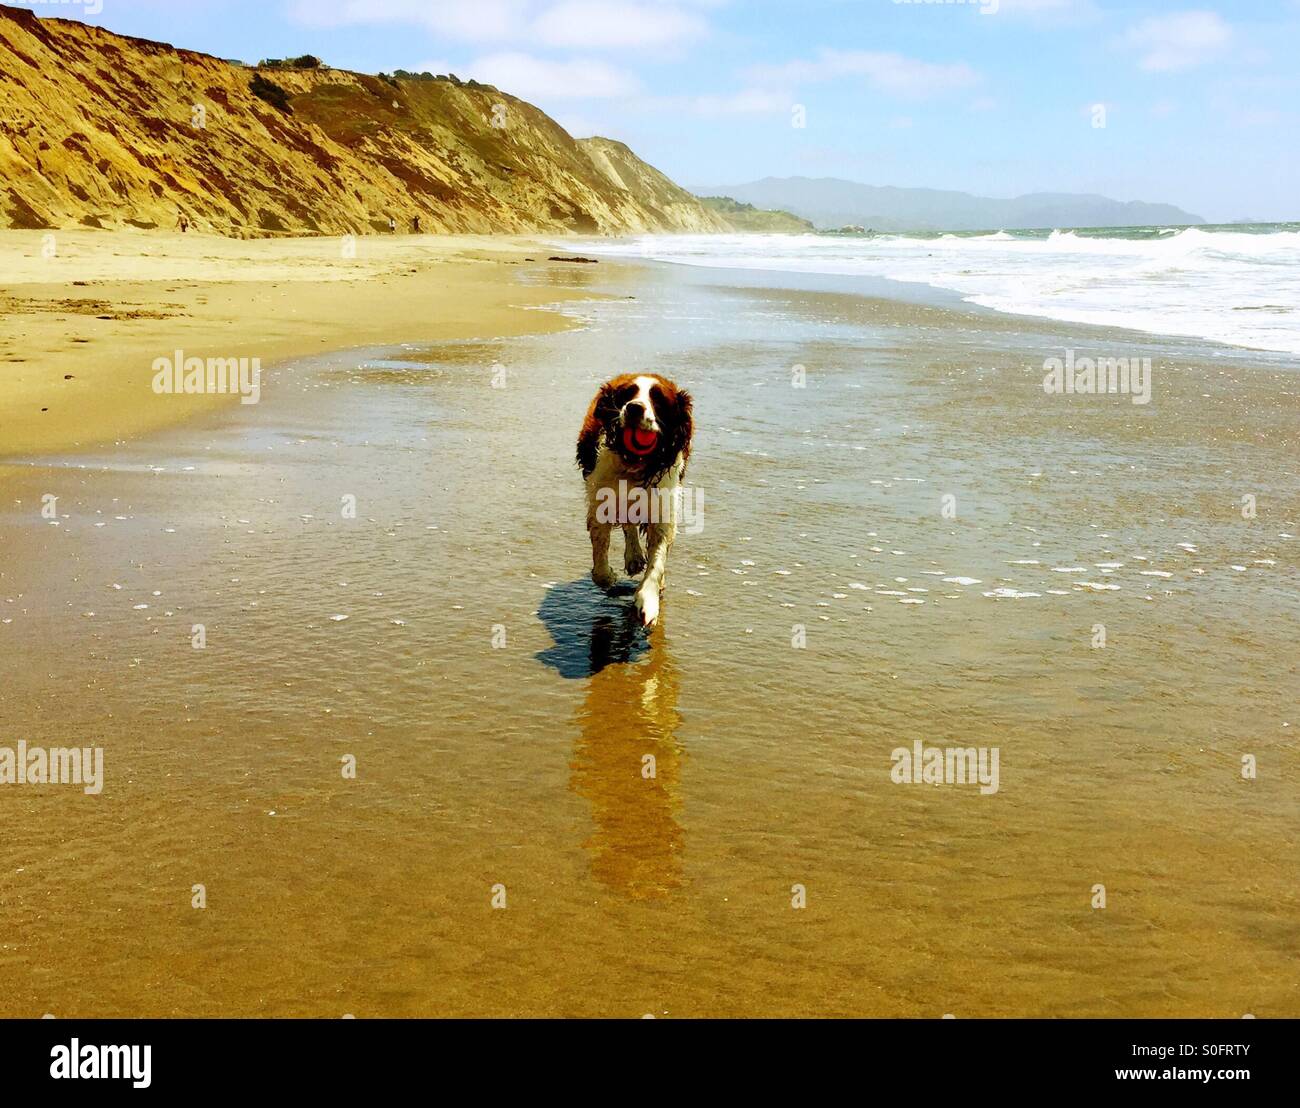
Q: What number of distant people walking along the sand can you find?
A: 3